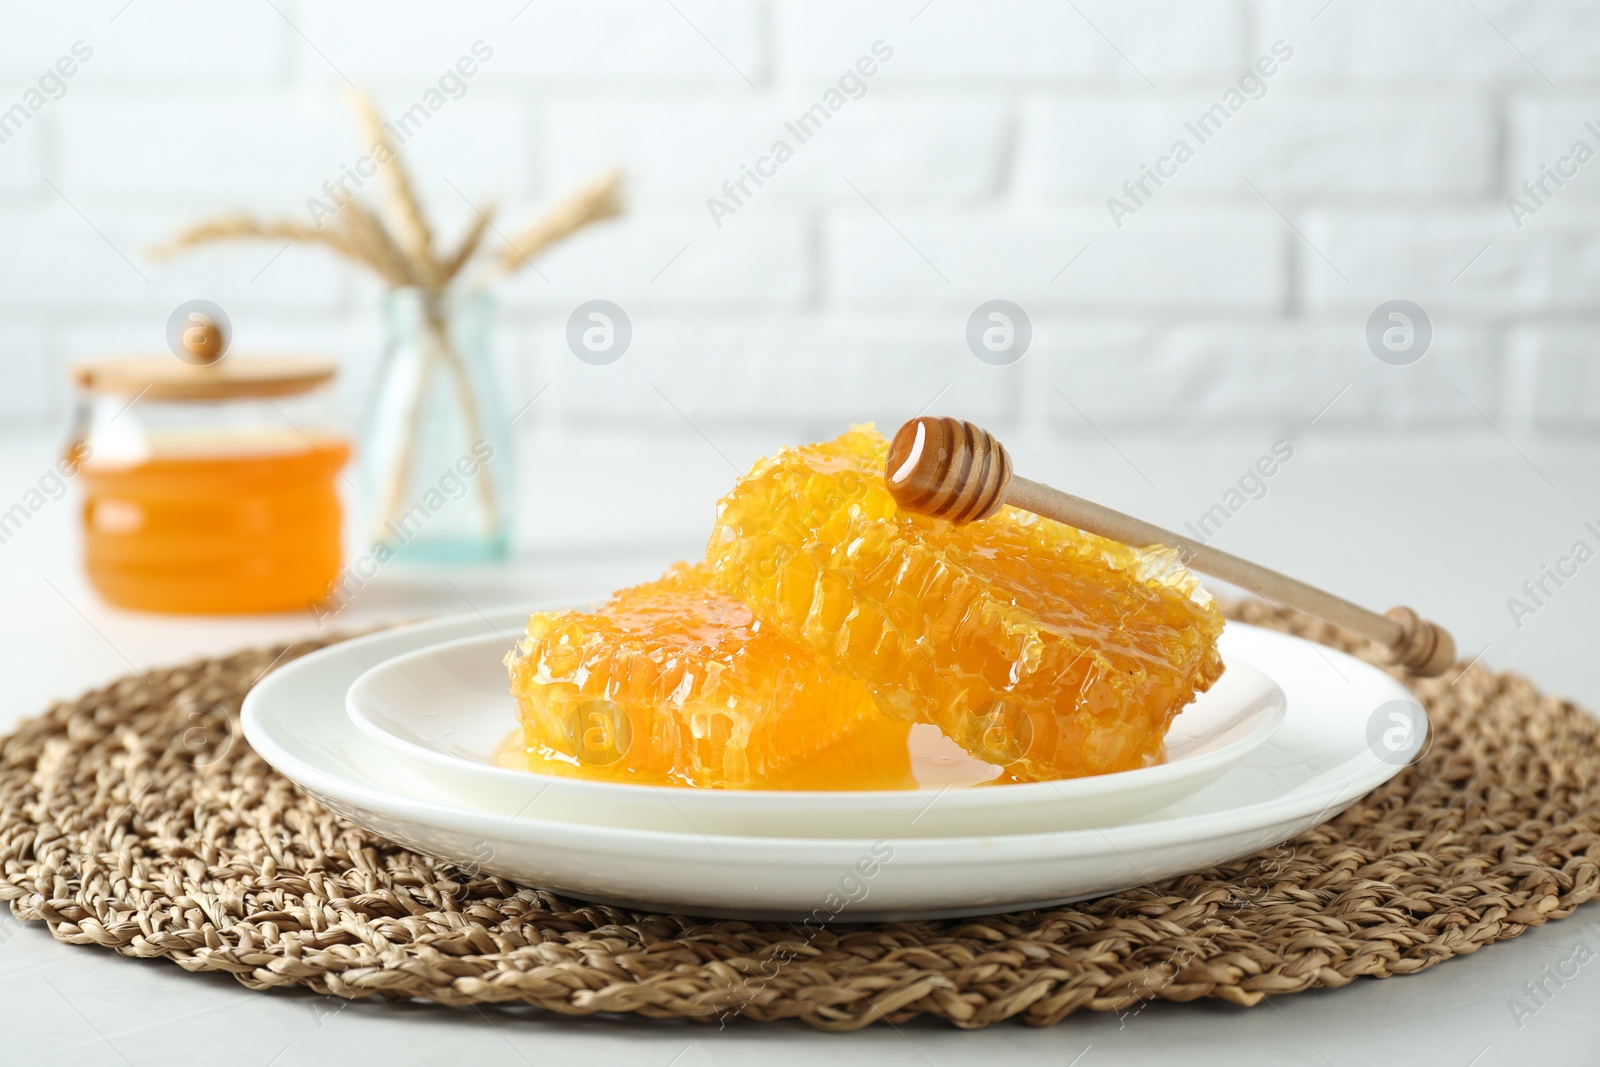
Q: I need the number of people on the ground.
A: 0